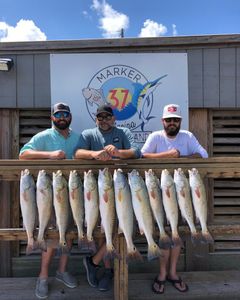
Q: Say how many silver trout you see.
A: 12